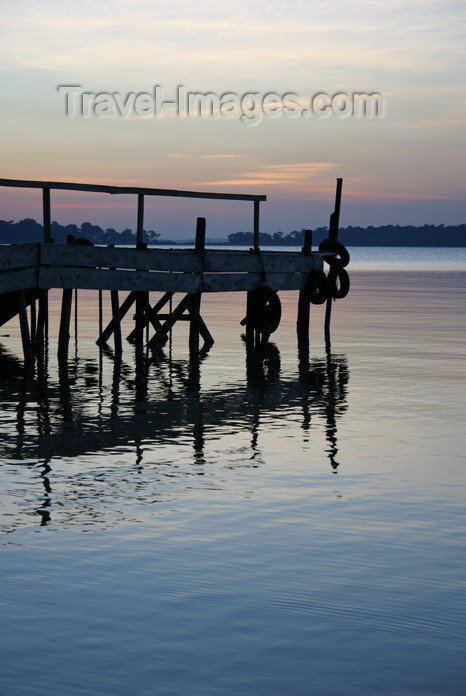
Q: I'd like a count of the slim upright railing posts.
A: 3